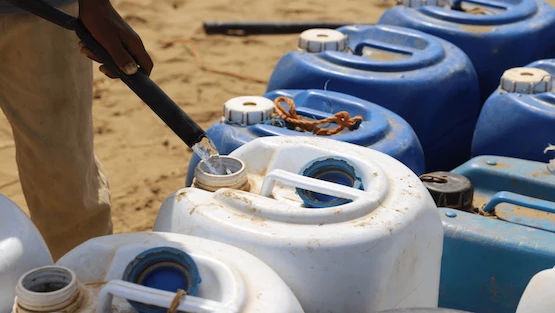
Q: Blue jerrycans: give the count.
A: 5